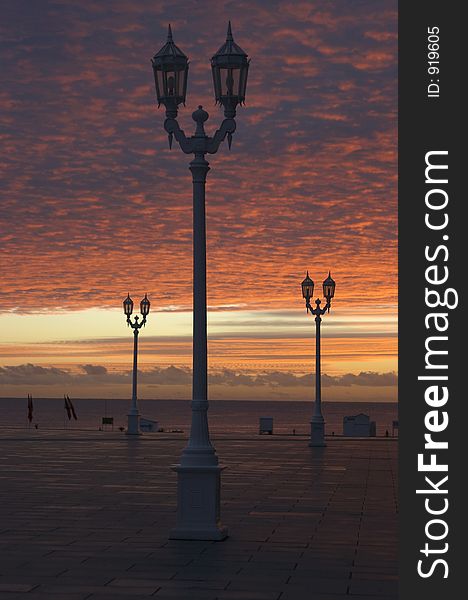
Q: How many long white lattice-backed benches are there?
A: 0